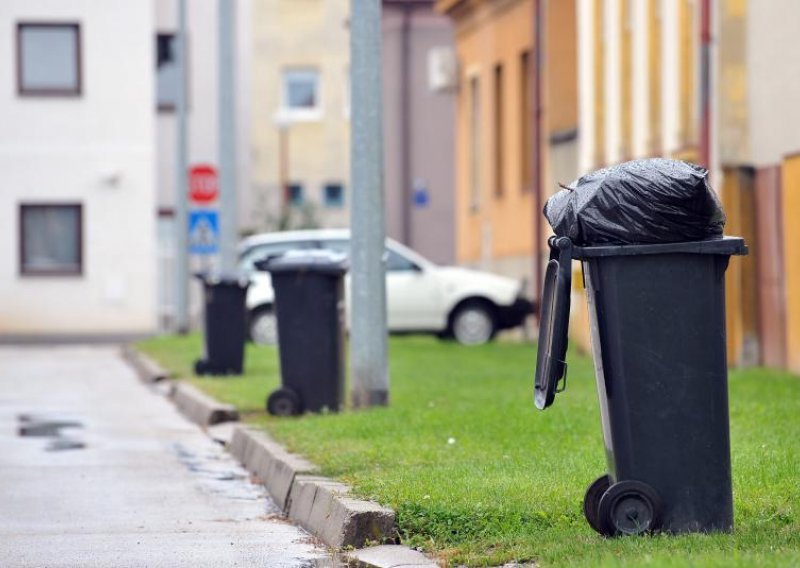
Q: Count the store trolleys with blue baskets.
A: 0